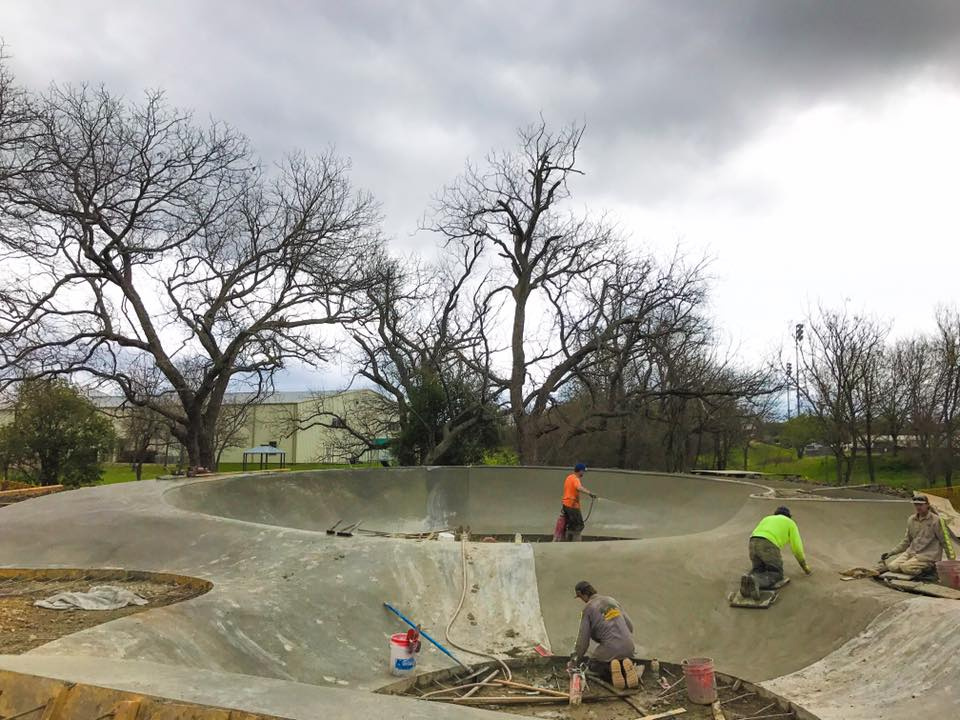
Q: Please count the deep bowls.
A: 2